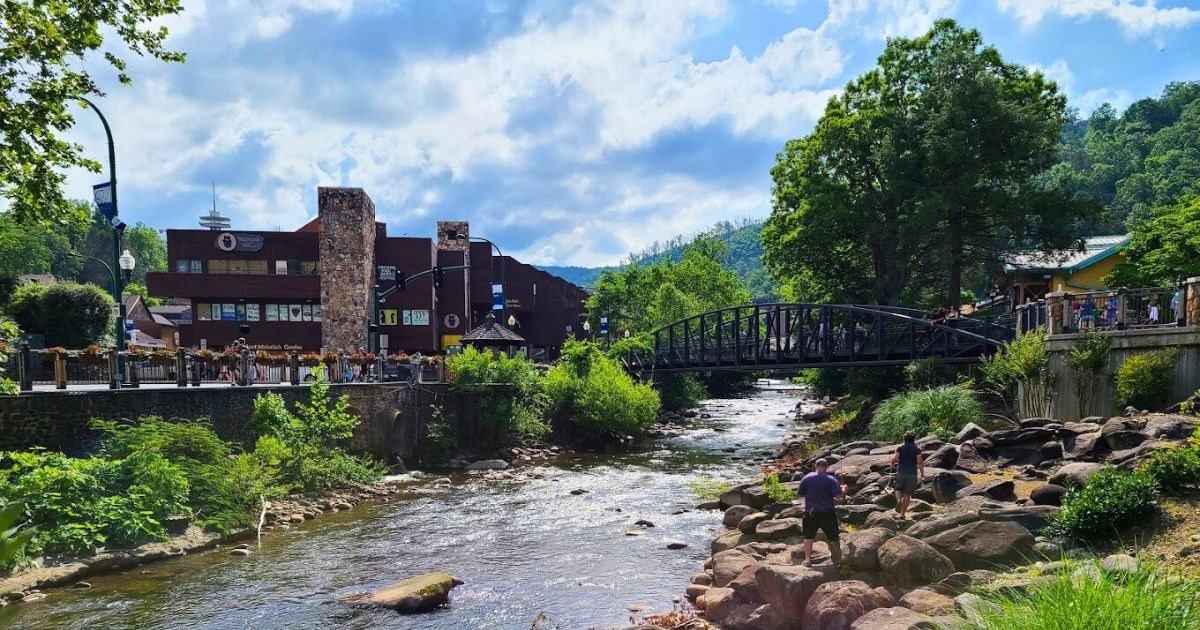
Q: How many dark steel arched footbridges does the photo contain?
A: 1